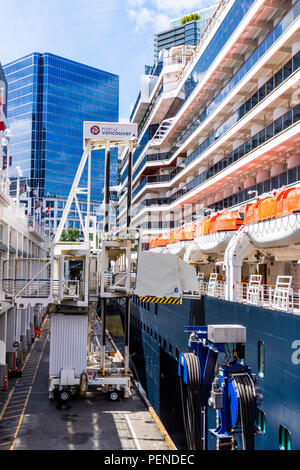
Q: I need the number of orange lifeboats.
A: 4